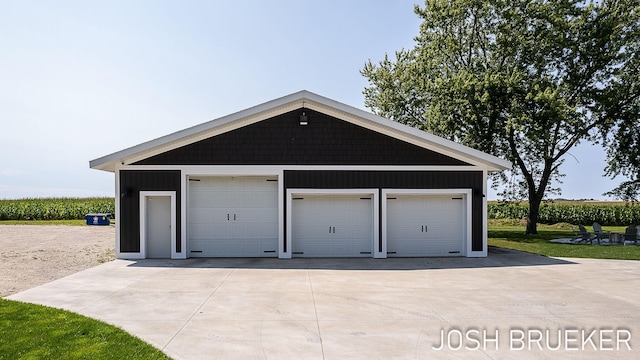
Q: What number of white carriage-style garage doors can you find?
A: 3